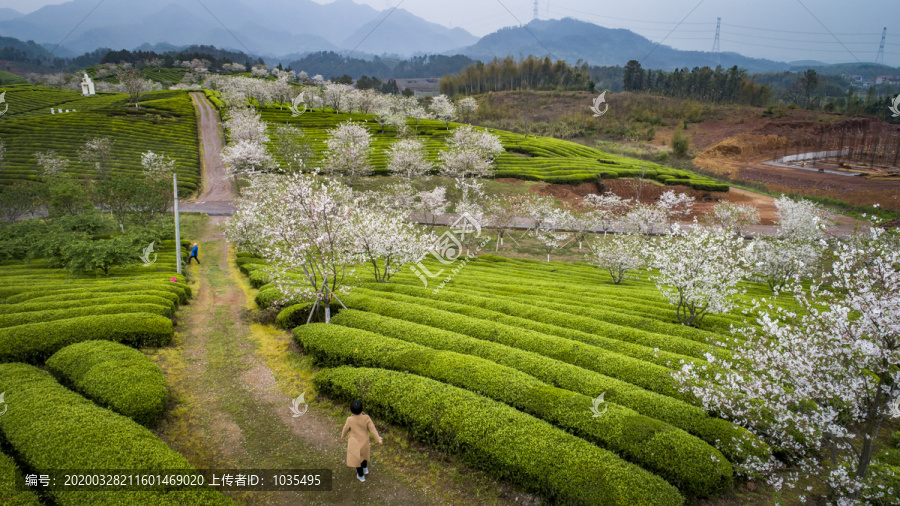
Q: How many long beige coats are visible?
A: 1